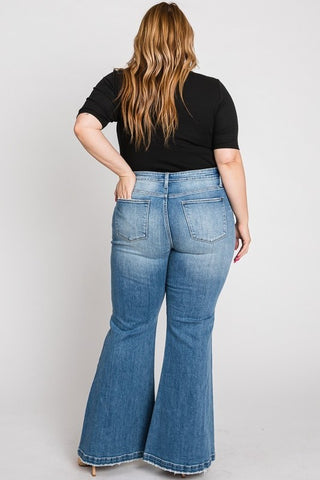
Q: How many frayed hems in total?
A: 2